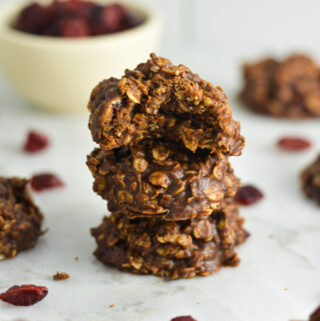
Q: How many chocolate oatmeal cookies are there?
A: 6